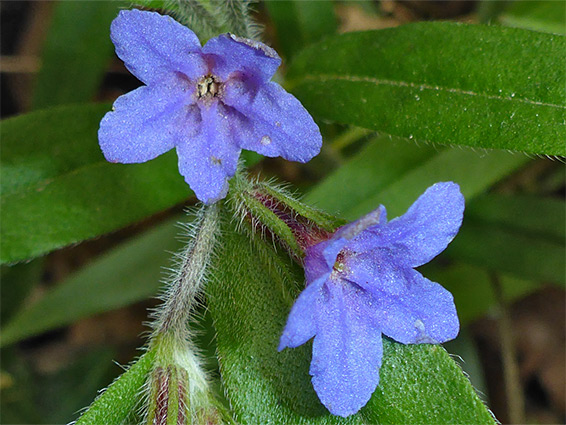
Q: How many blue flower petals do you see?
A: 10